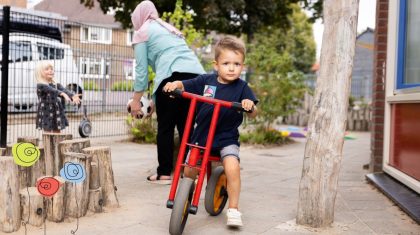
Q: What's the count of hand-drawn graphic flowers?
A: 3